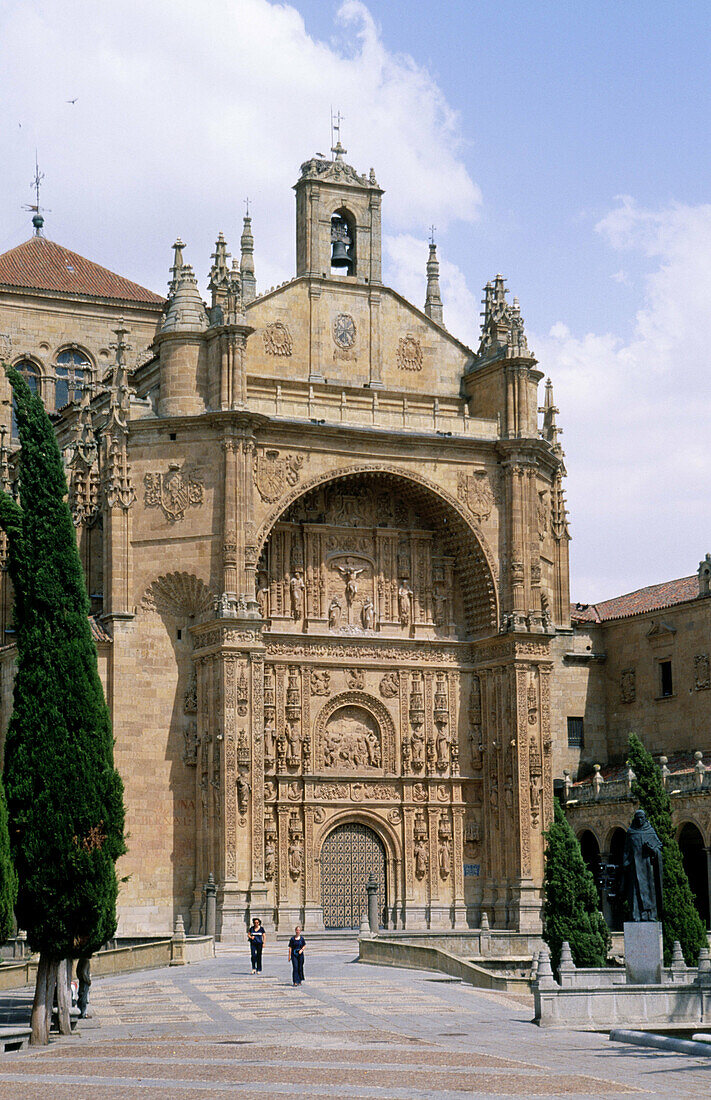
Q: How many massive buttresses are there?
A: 2